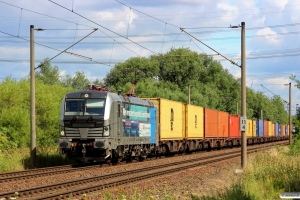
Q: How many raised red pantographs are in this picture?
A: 1